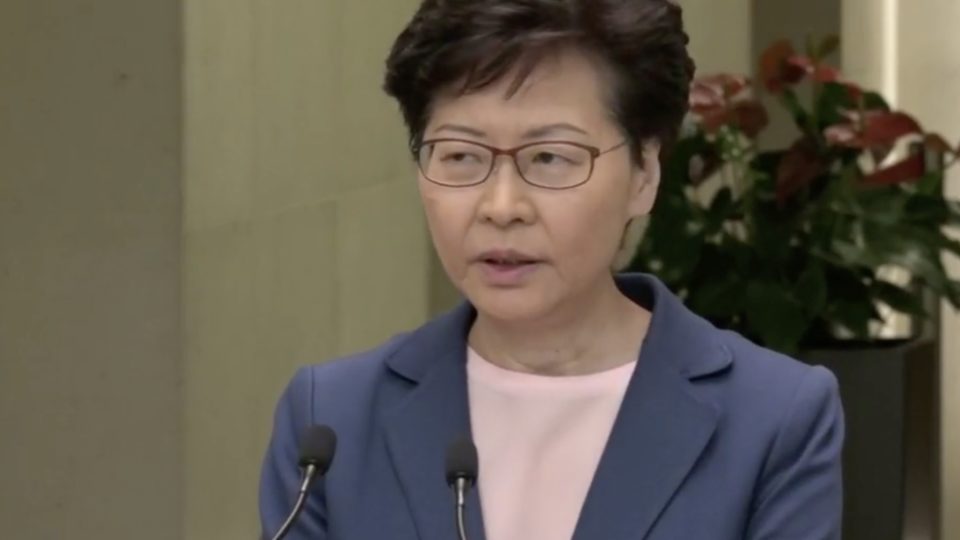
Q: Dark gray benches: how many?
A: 0